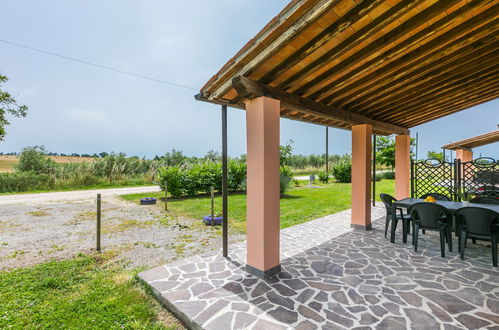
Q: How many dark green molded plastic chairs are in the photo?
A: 5